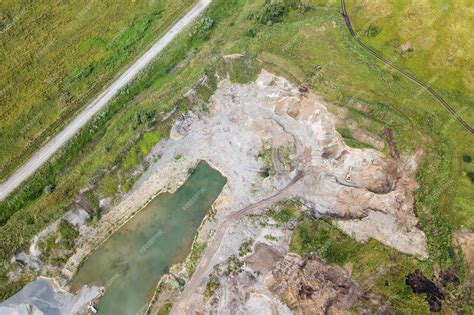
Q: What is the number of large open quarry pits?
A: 1